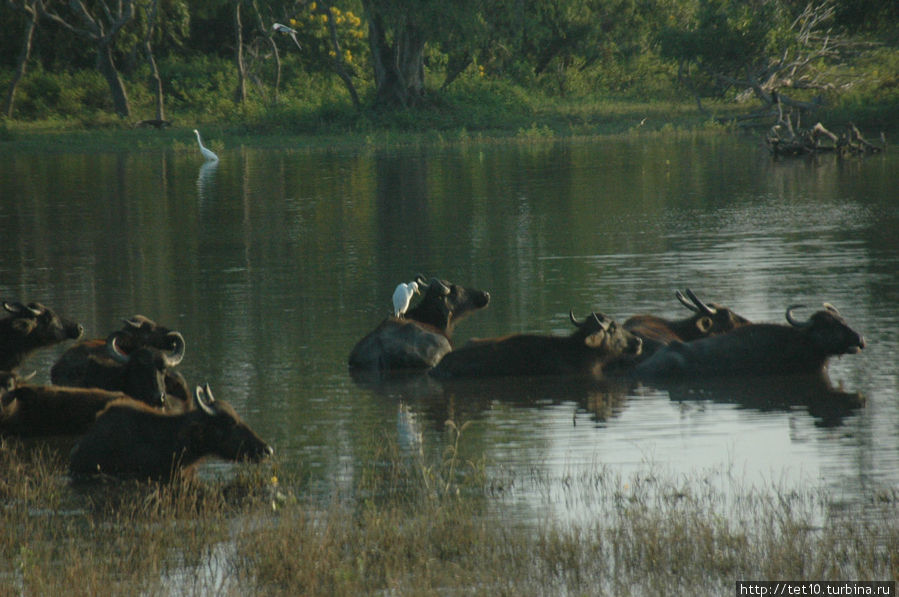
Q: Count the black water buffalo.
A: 9